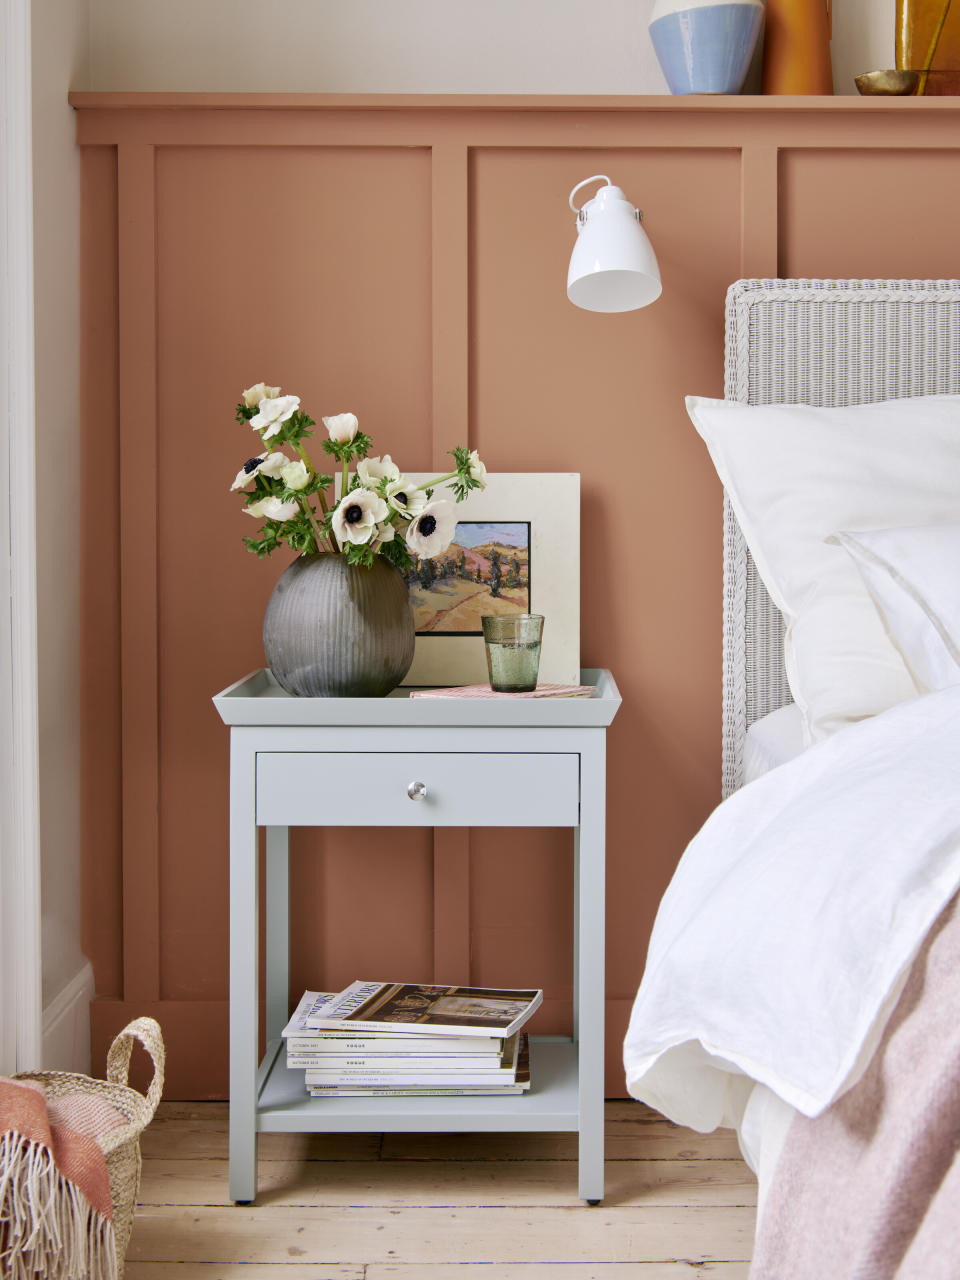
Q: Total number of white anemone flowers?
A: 12